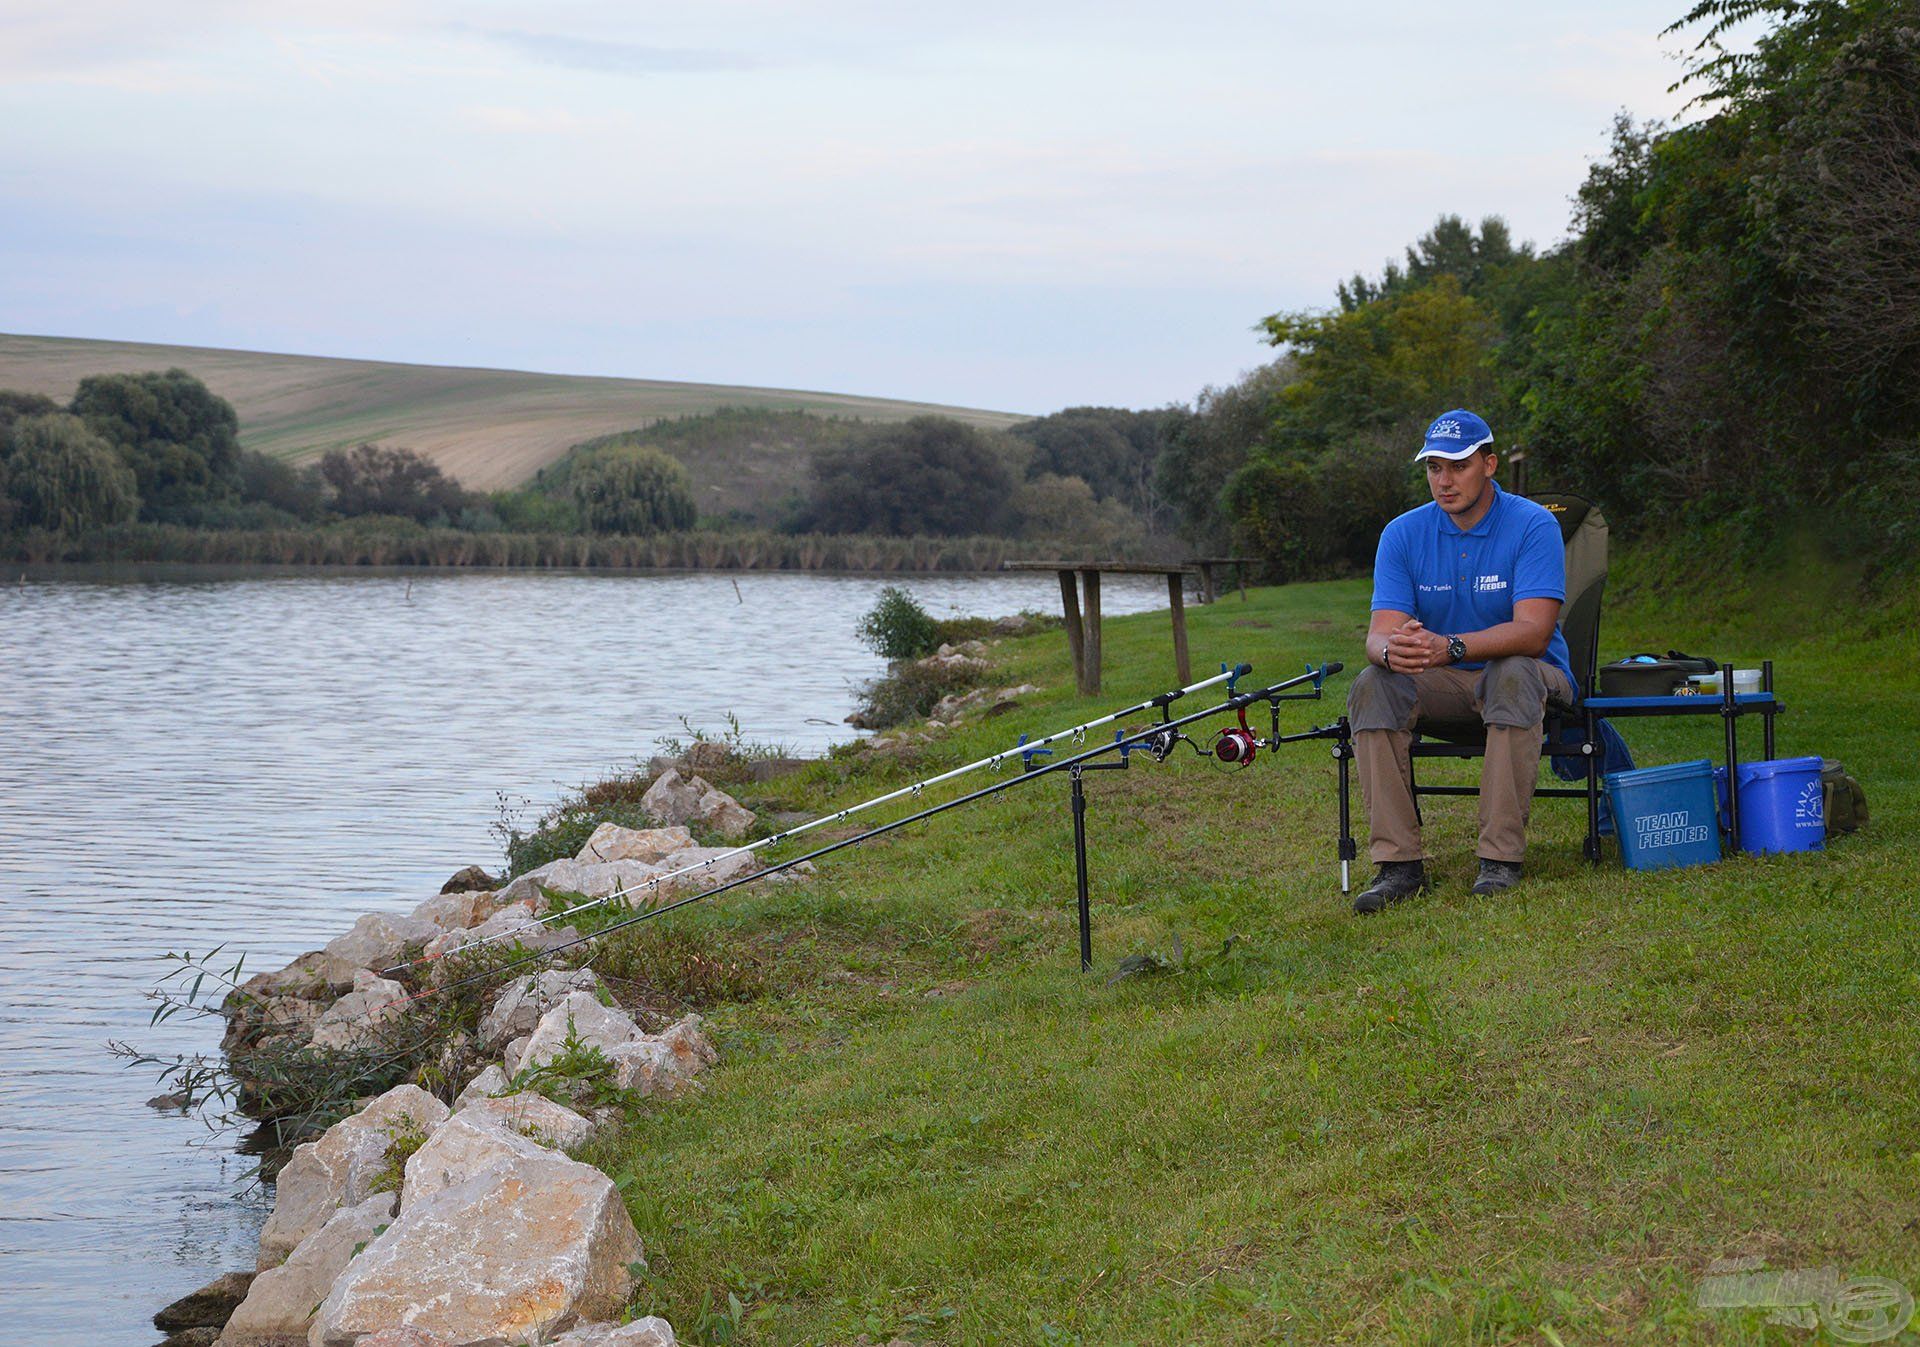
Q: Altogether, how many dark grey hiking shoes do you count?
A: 2